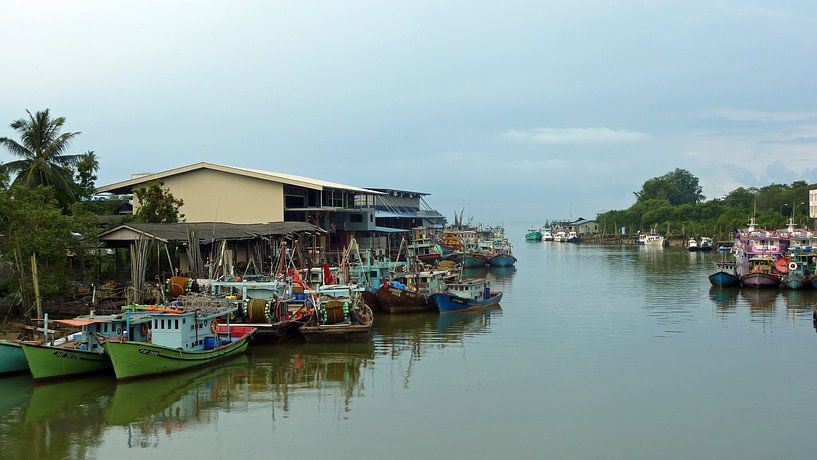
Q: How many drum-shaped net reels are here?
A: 3